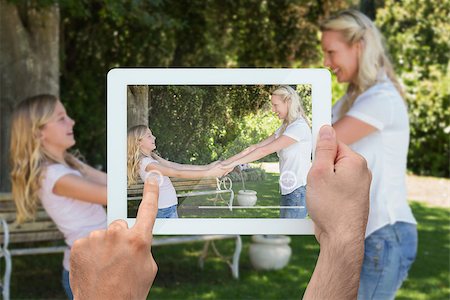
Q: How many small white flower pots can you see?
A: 2